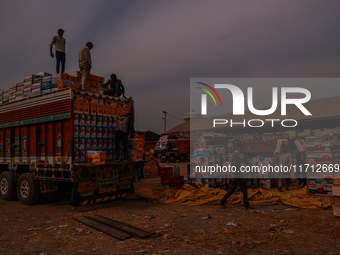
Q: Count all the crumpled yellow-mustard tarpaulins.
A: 1